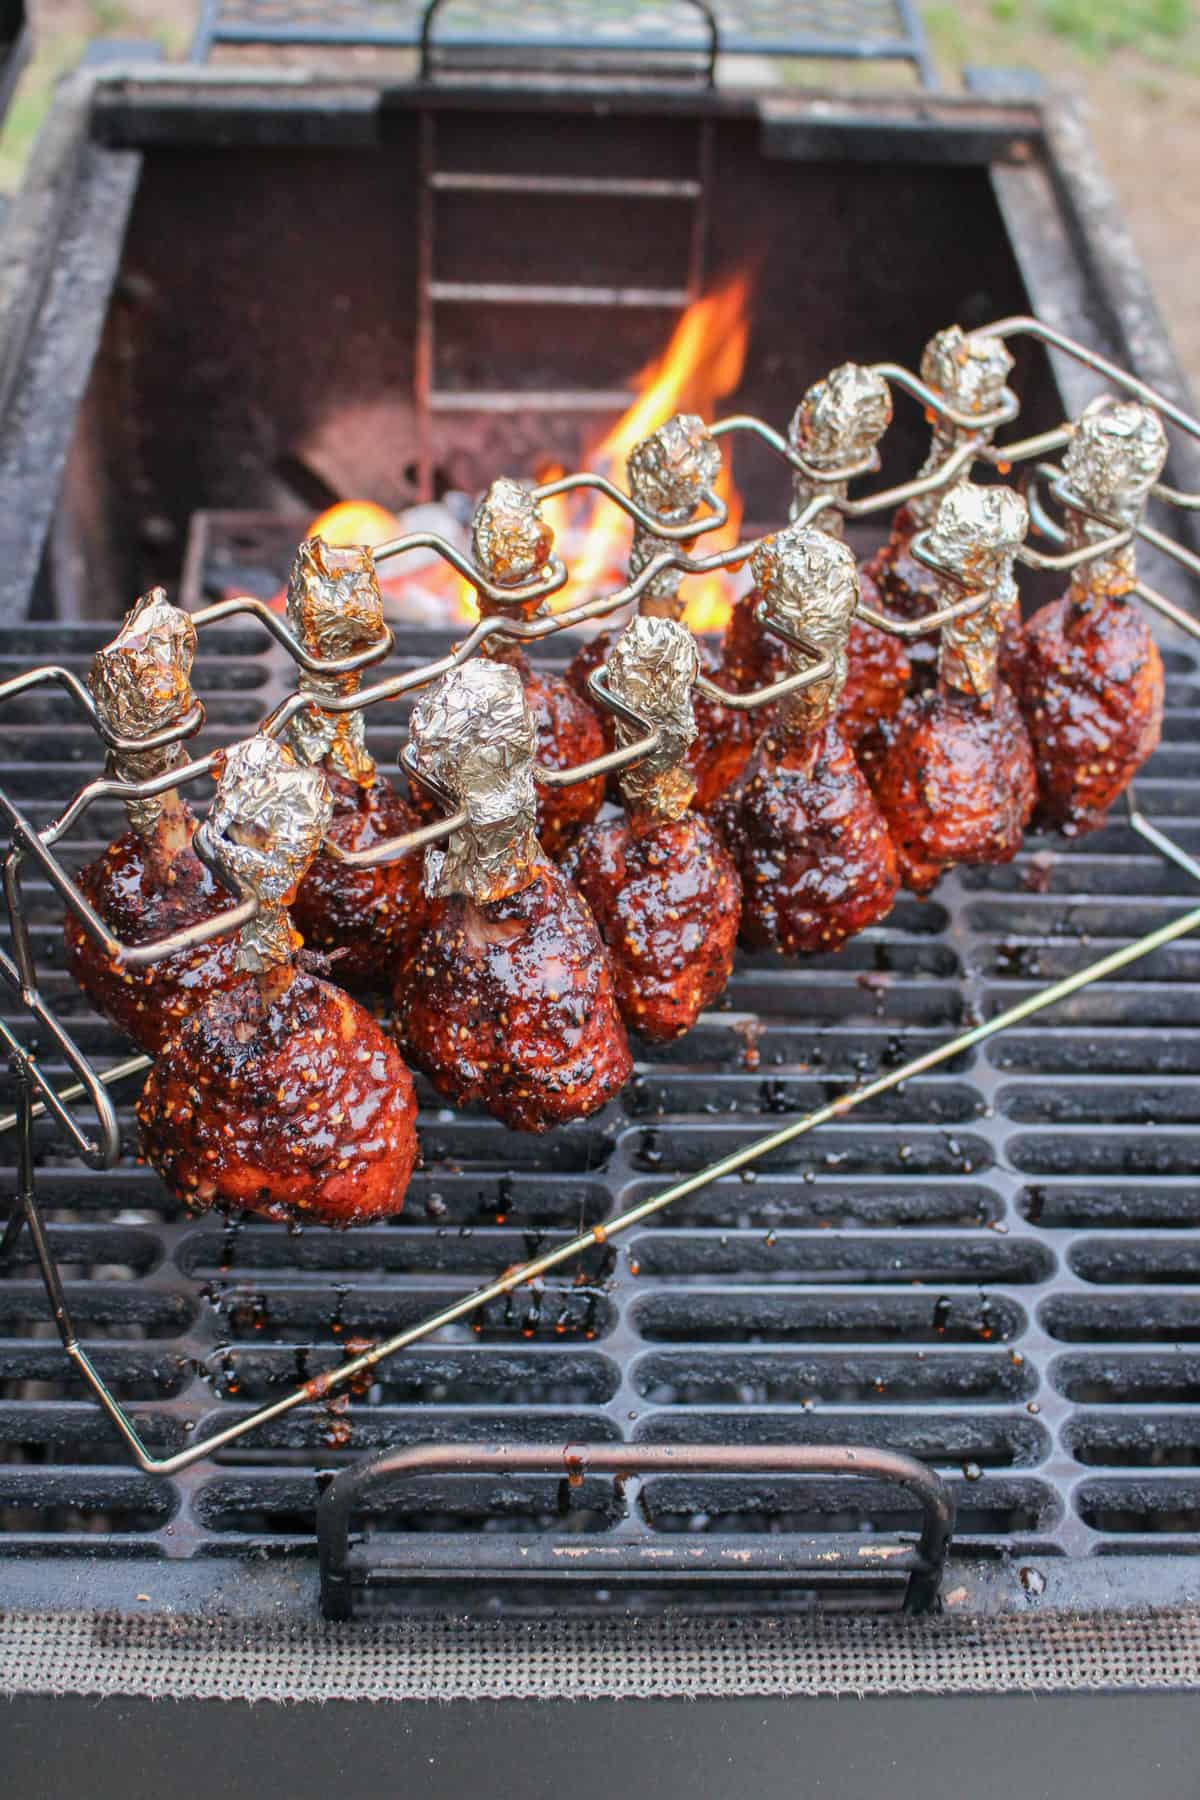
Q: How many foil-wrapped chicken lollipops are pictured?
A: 12